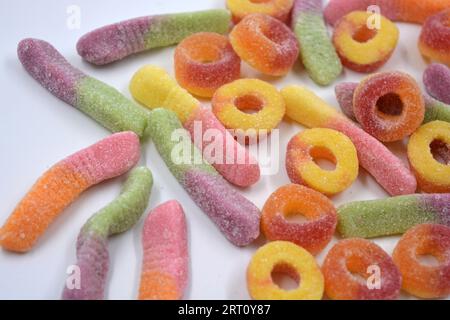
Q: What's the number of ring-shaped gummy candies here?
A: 13